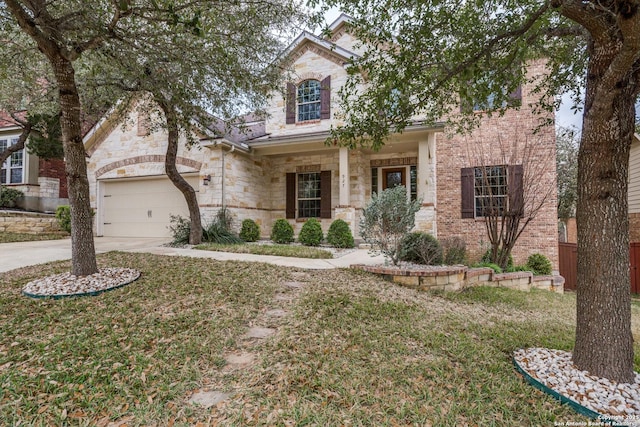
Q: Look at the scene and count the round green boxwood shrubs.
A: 4